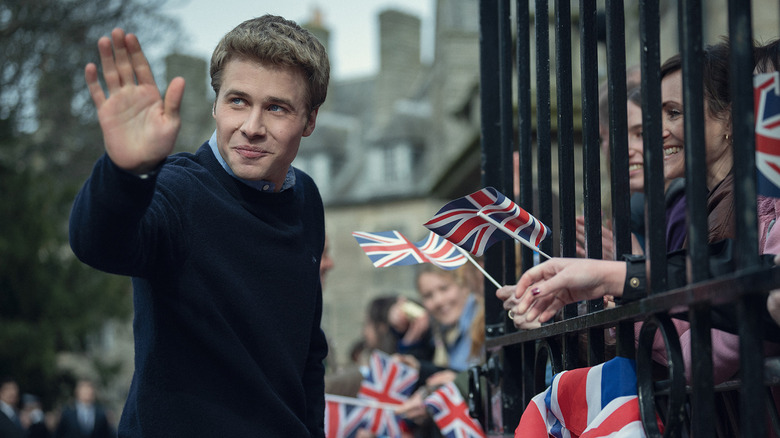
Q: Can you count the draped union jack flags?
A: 1